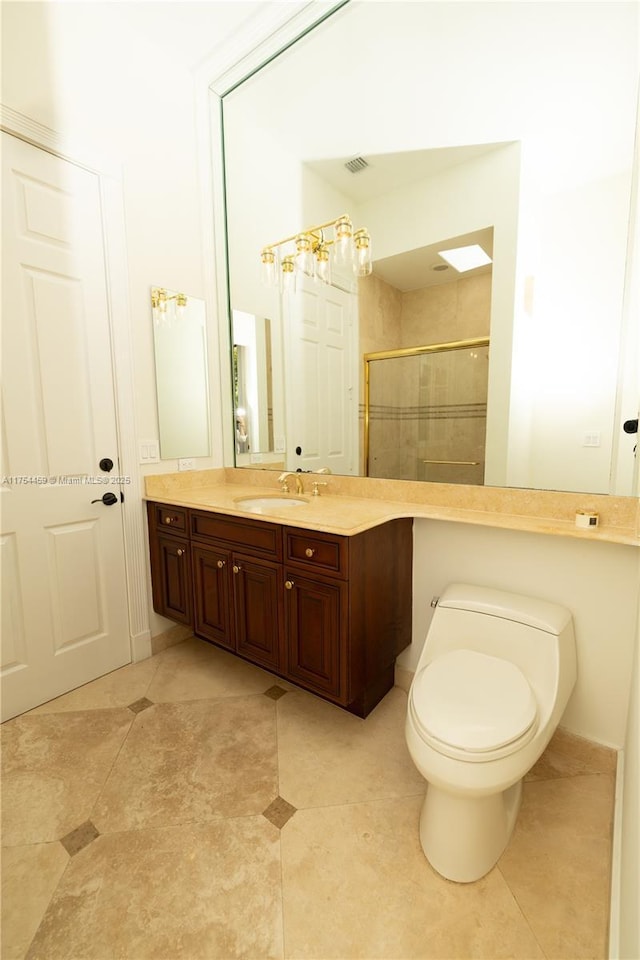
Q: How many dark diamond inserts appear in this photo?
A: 4